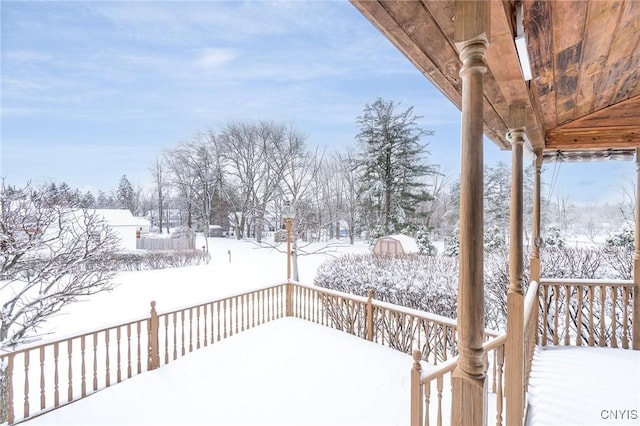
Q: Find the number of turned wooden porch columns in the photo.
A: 4